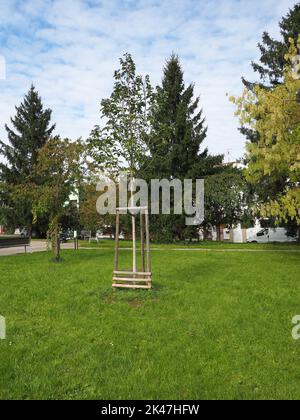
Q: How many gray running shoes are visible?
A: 0